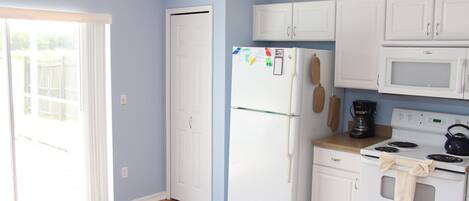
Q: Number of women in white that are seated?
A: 0